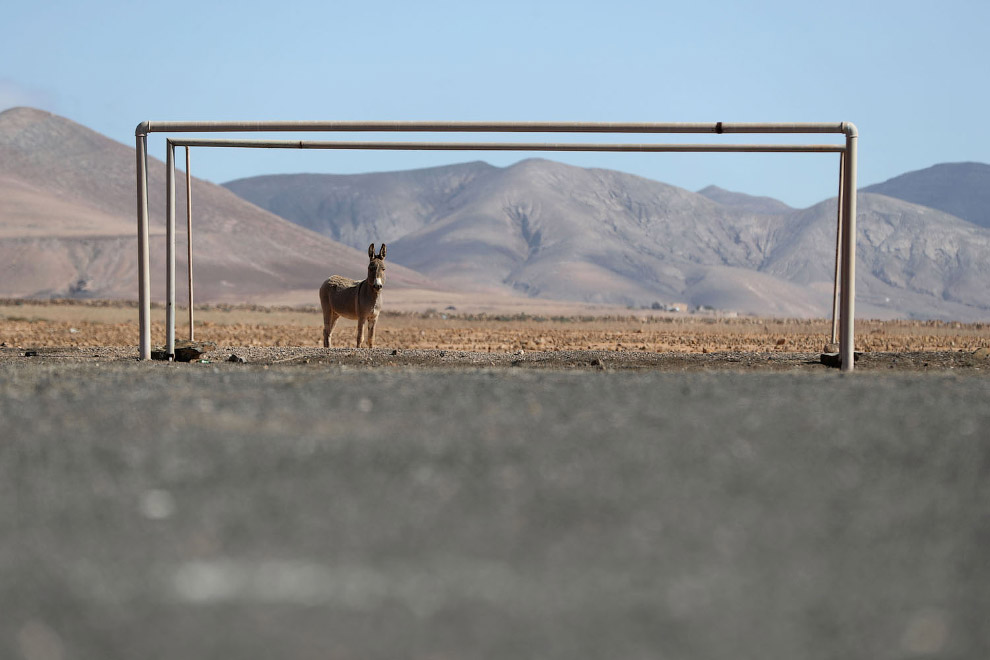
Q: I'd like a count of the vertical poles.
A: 5